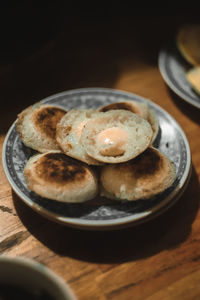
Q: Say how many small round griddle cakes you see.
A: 6